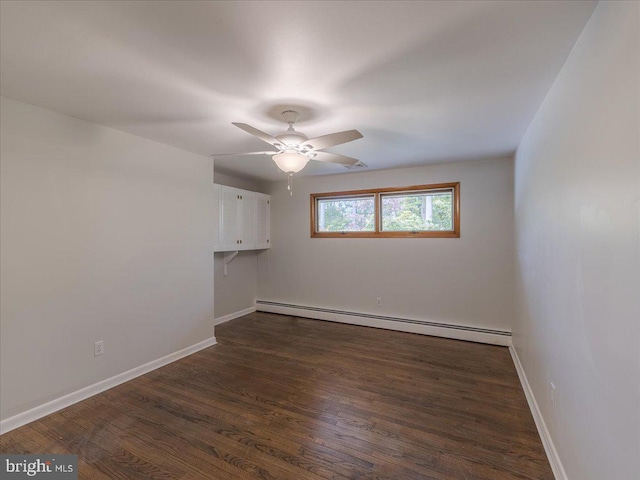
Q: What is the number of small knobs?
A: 6